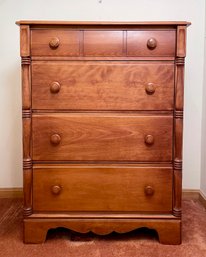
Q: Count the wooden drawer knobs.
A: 8